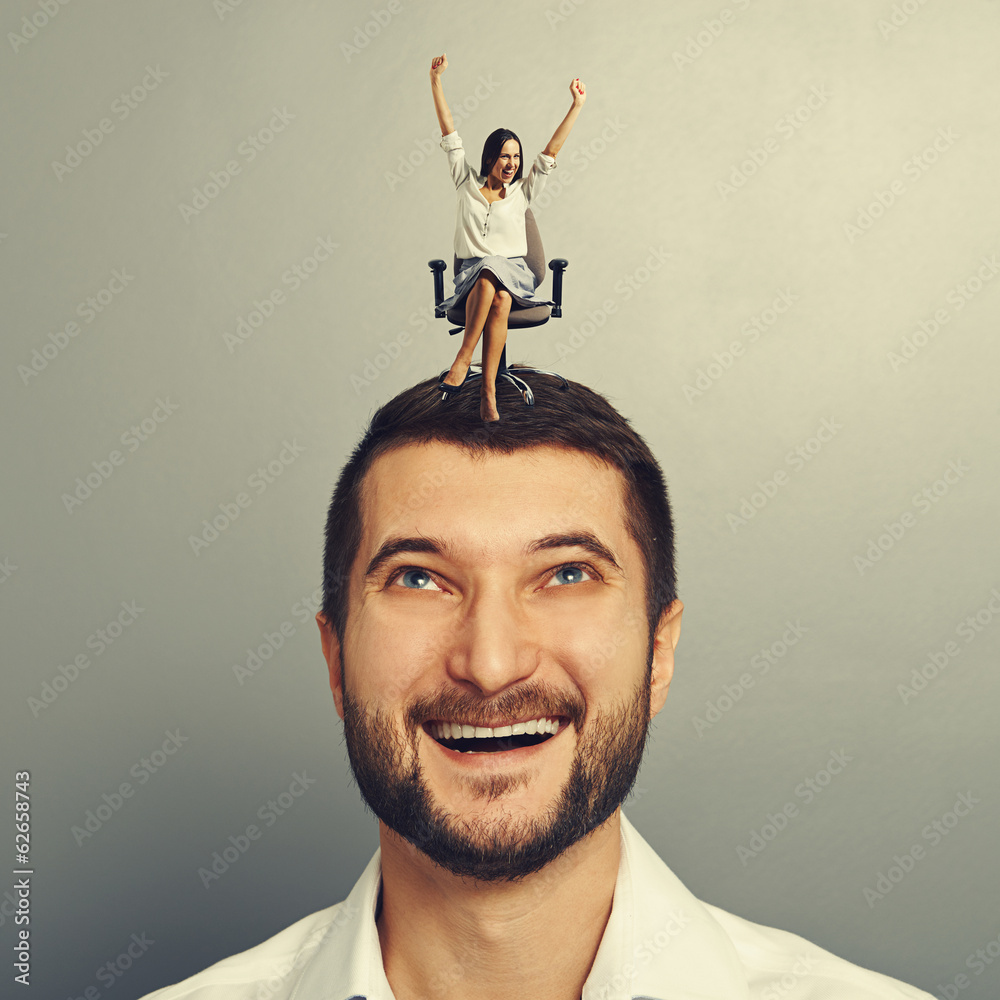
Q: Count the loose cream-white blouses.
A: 1